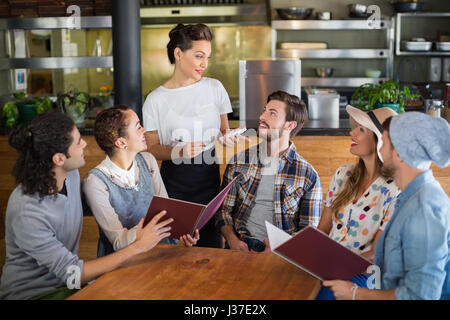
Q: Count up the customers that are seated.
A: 5